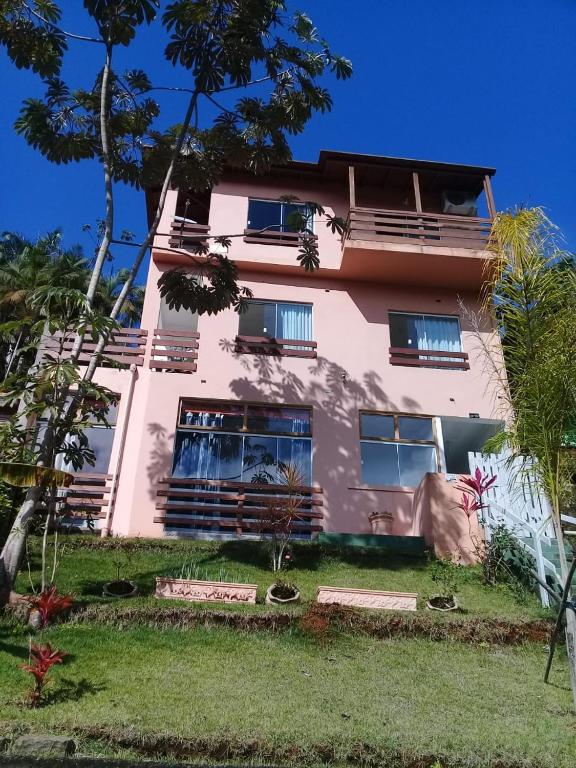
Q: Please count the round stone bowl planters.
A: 3